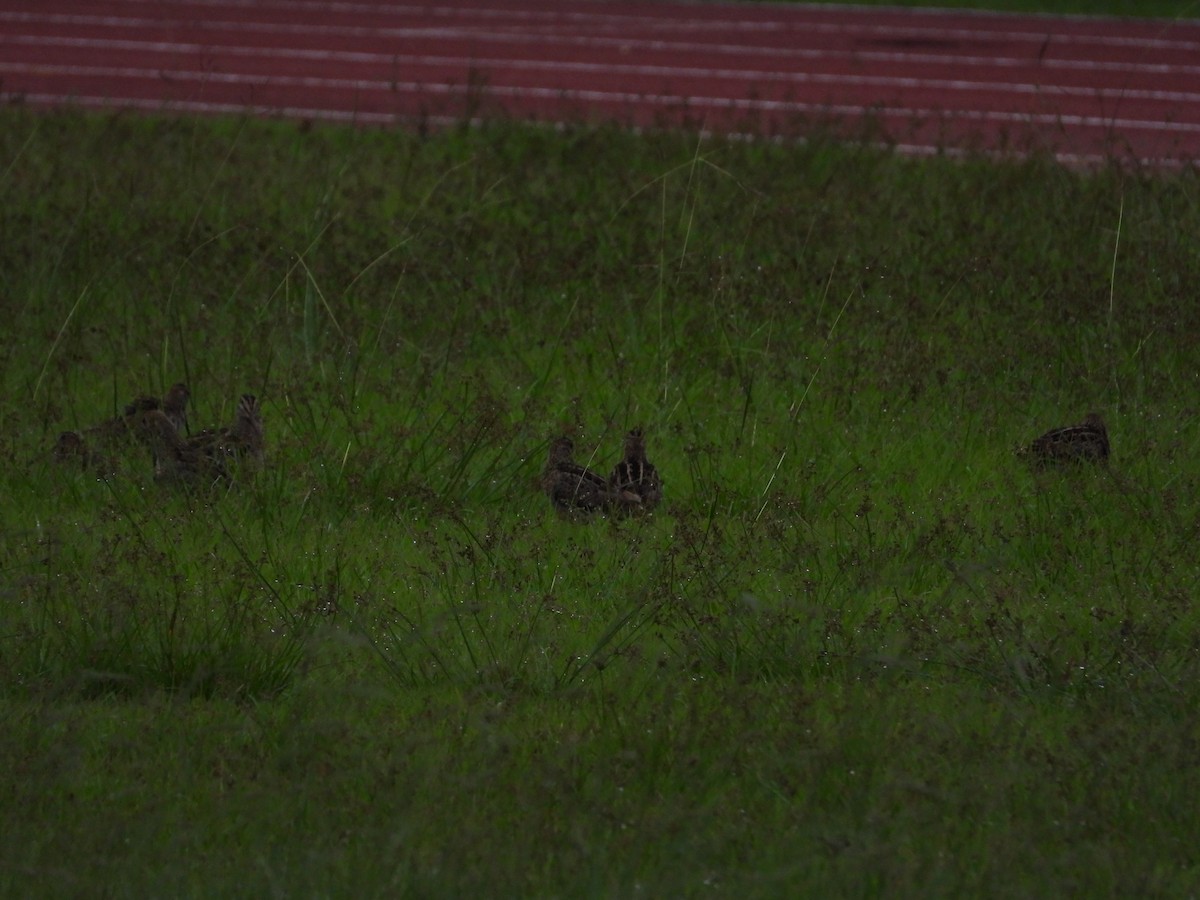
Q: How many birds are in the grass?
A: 7